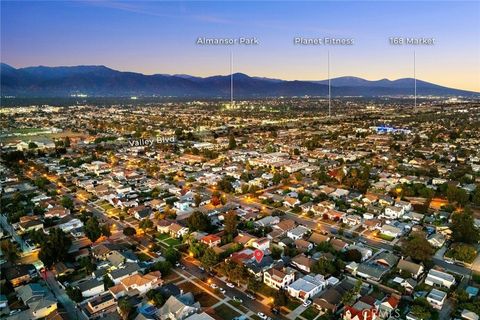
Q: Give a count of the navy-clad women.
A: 0